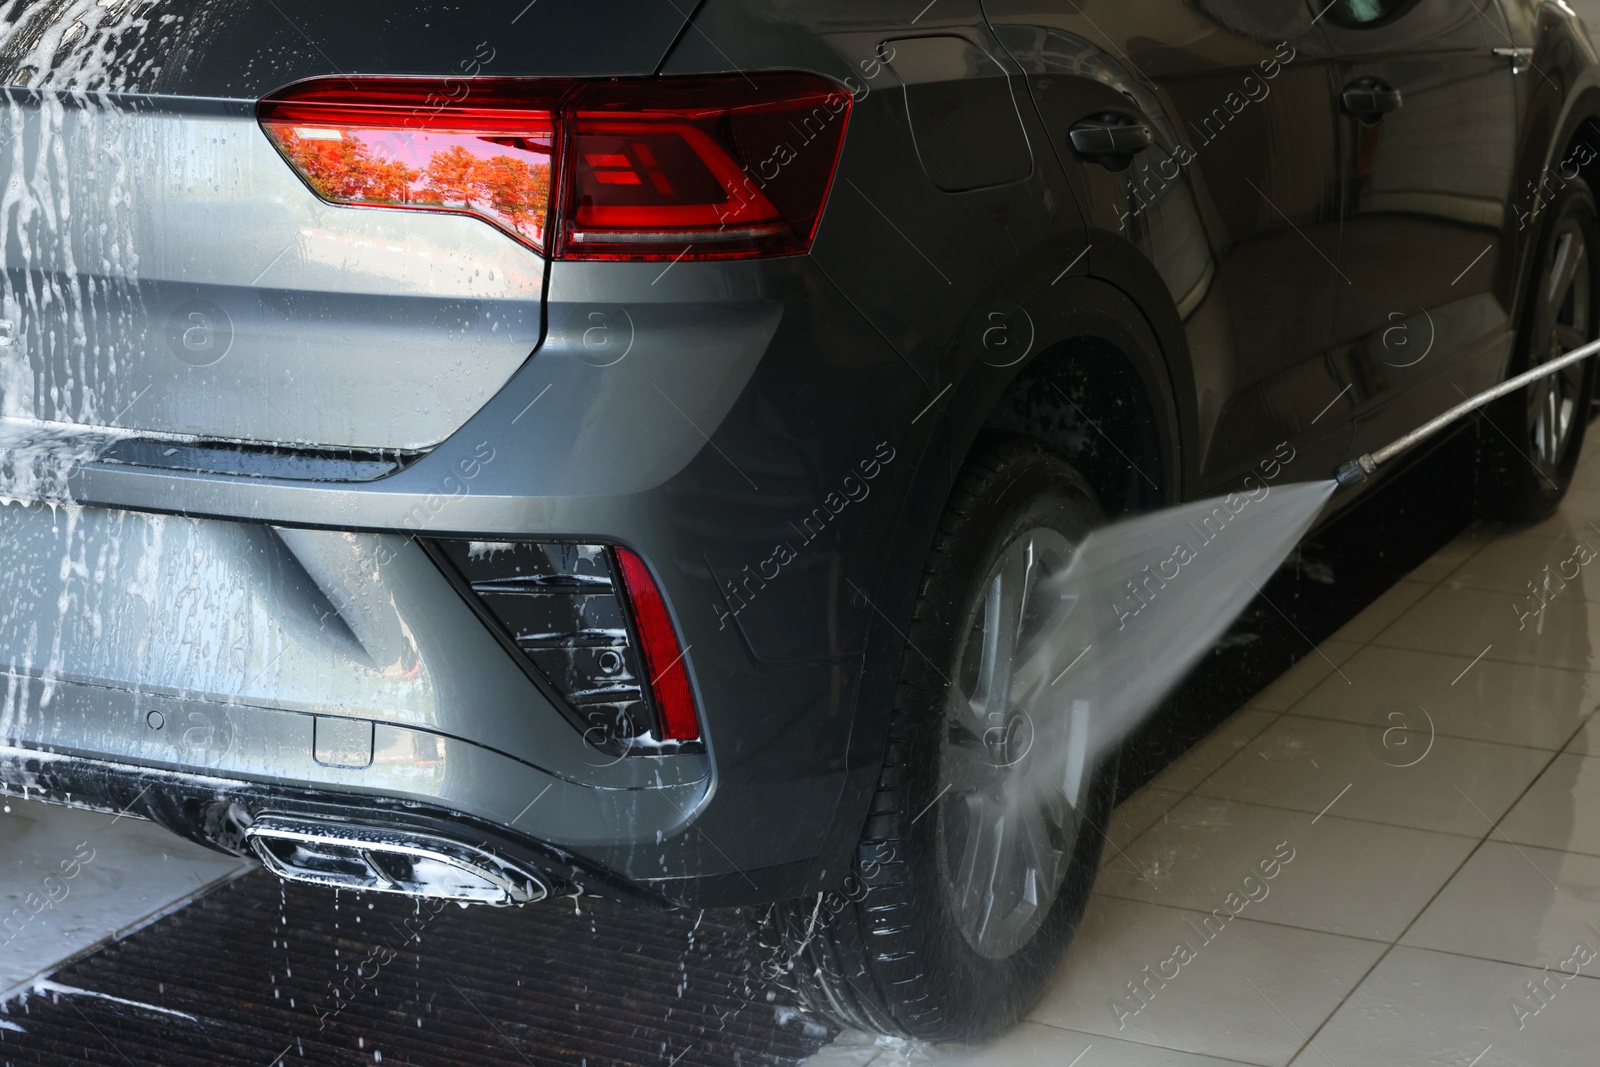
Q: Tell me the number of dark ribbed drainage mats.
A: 1